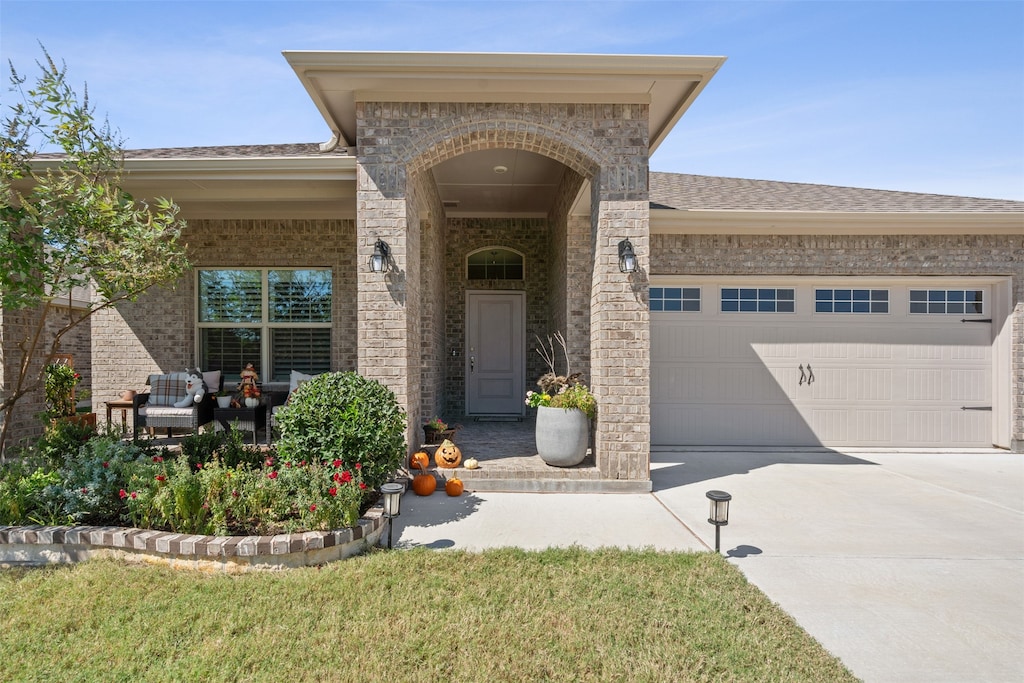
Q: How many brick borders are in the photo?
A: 1